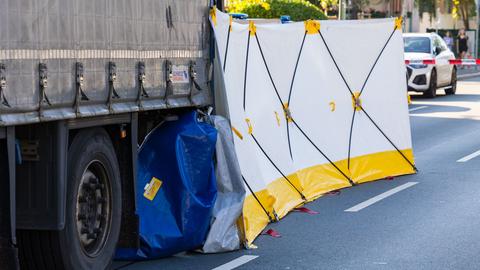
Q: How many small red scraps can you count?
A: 4